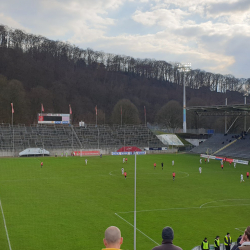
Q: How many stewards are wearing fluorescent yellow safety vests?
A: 3